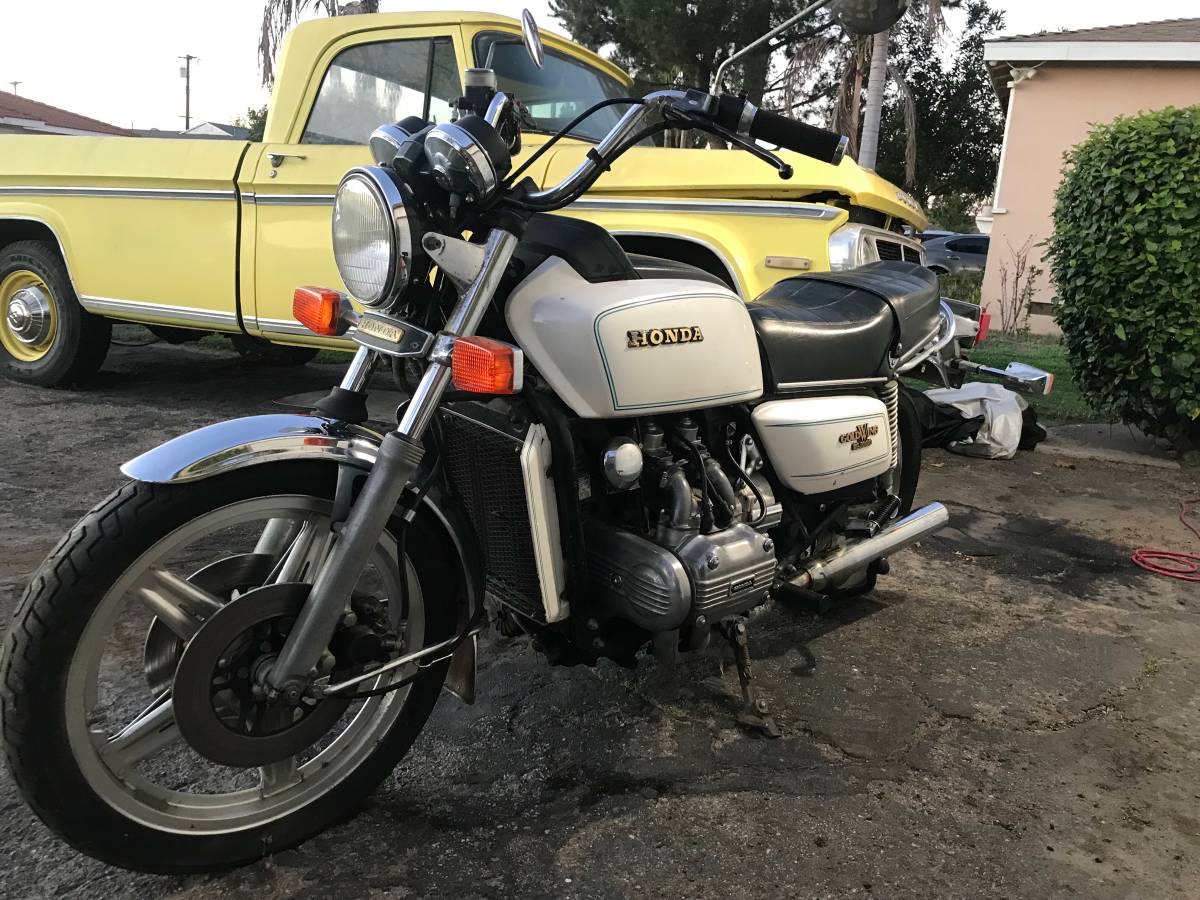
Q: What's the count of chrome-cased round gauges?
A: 2